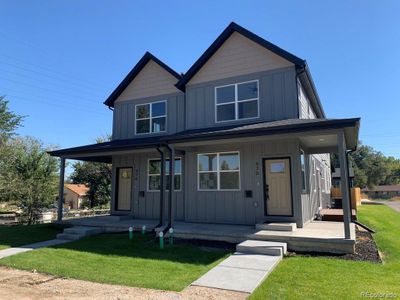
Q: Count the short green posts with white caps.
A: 4